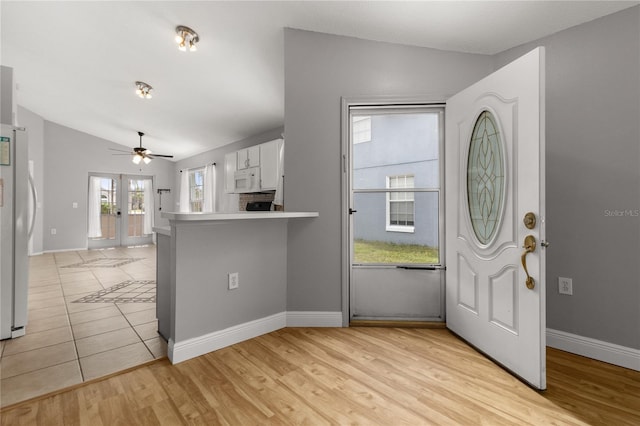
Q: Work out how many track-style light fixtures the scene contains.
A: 2